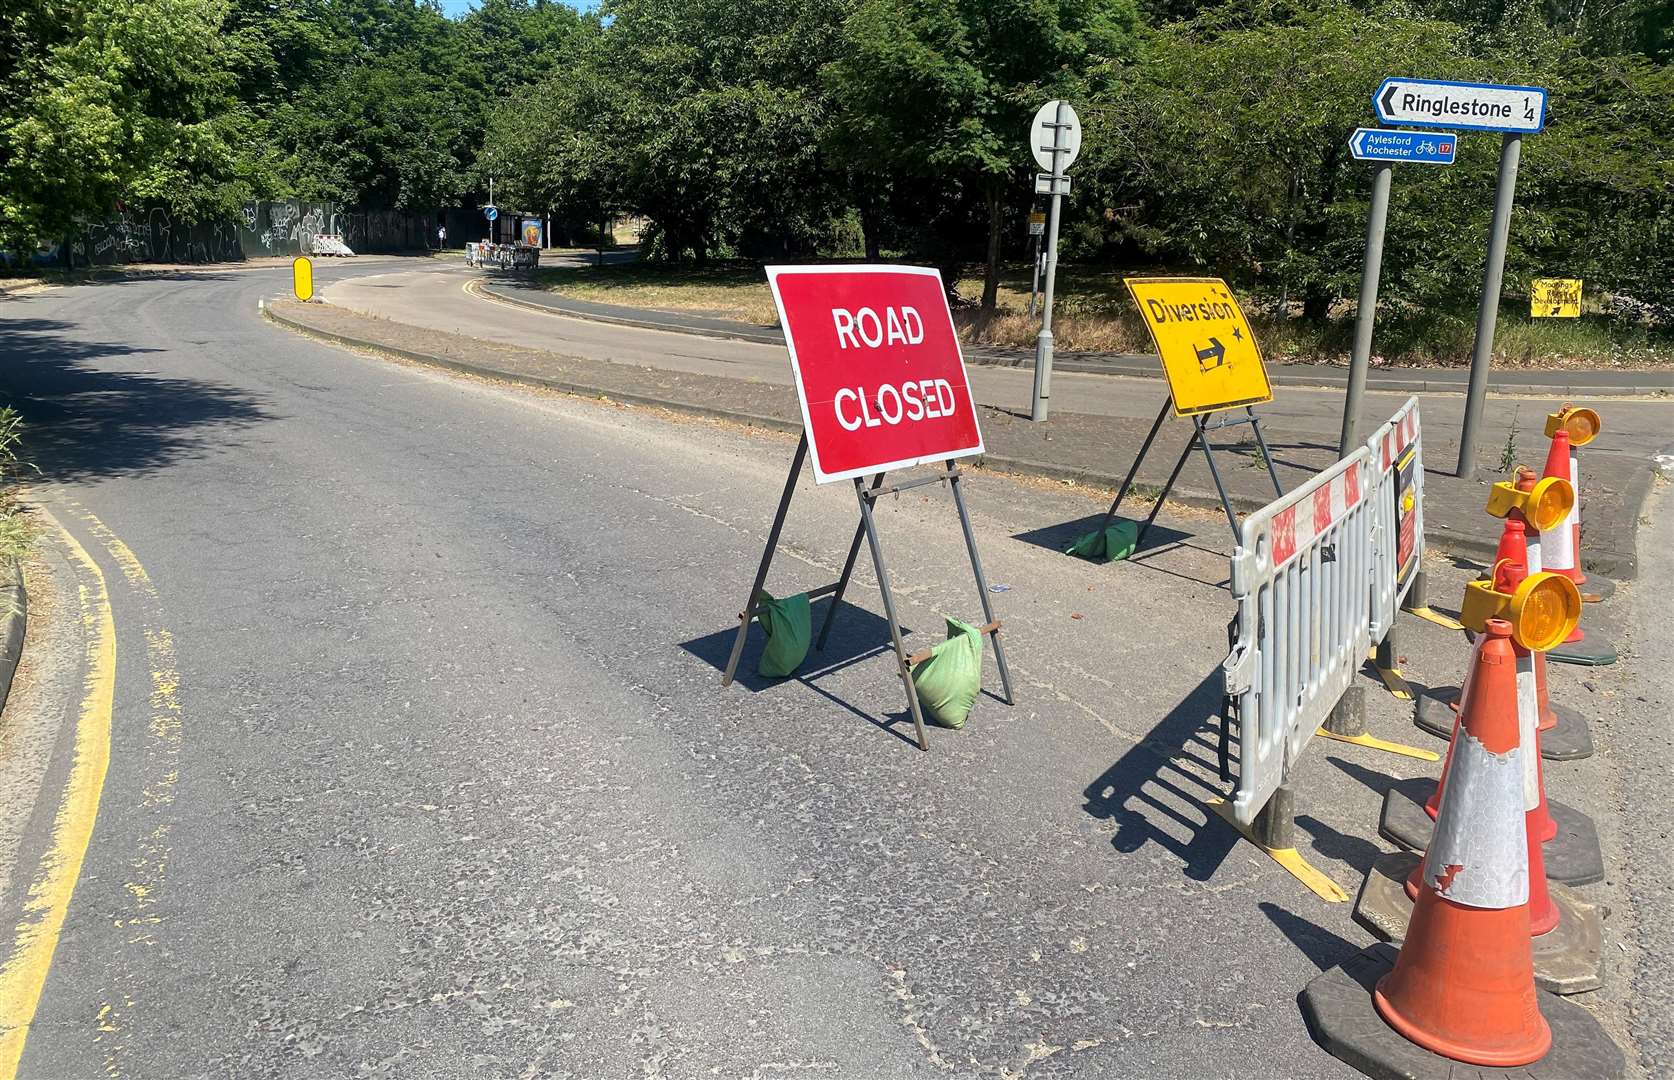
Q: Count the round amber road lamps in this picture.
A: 3